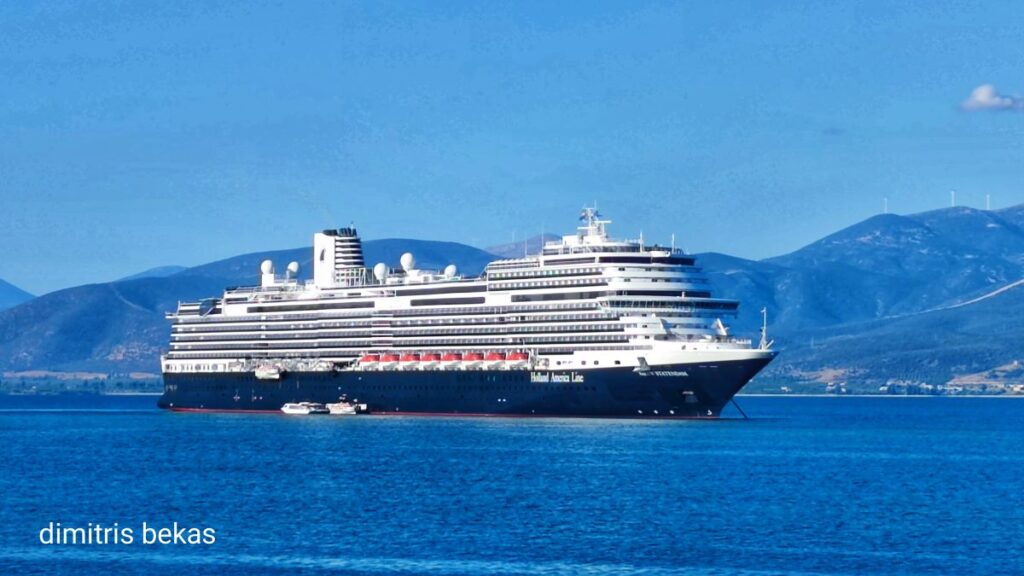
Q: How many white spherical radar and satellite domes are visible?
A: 5